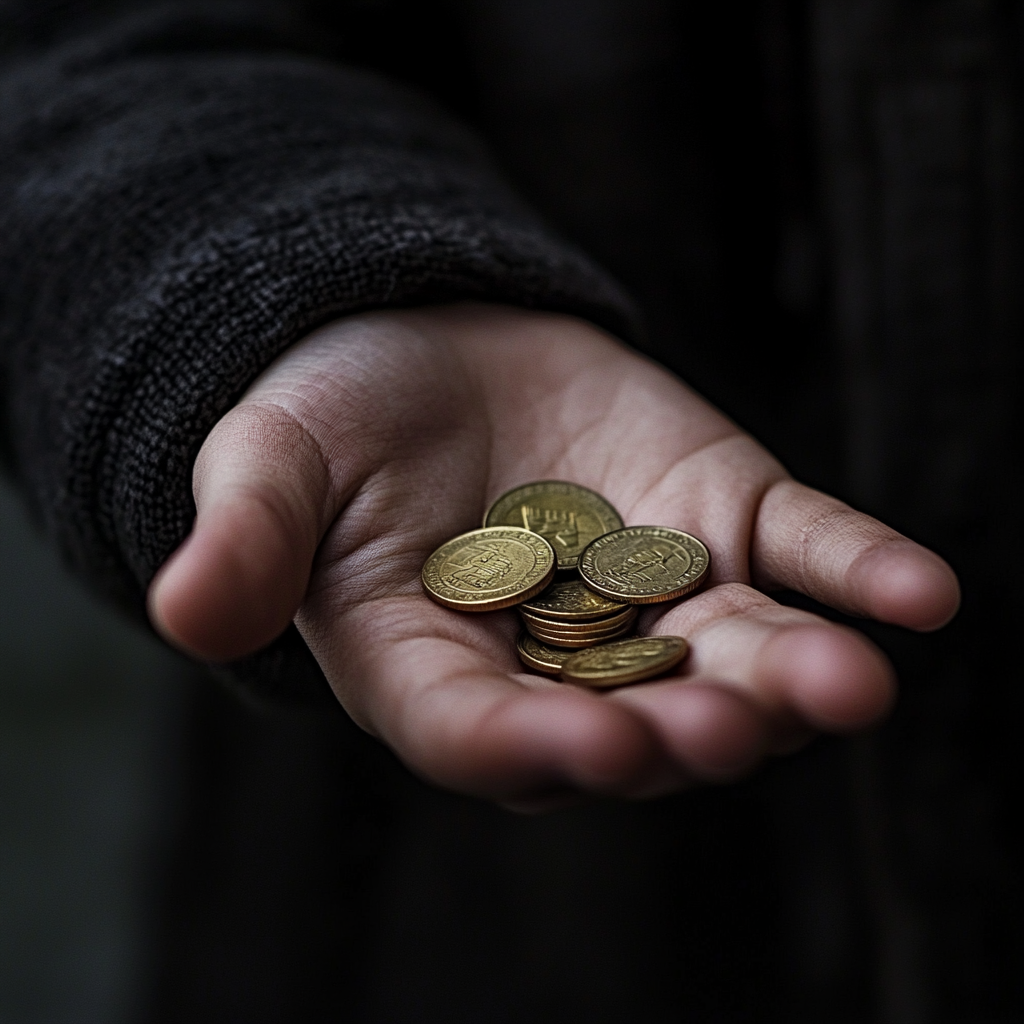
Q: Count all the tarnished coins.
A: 9